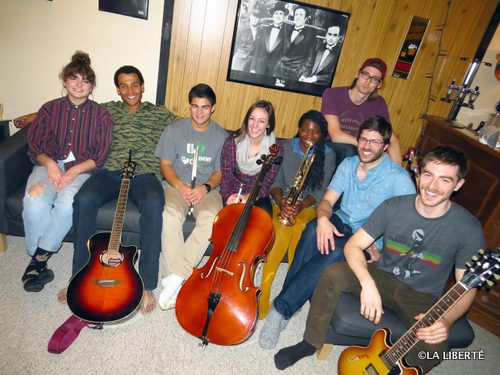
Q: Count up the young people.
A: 8